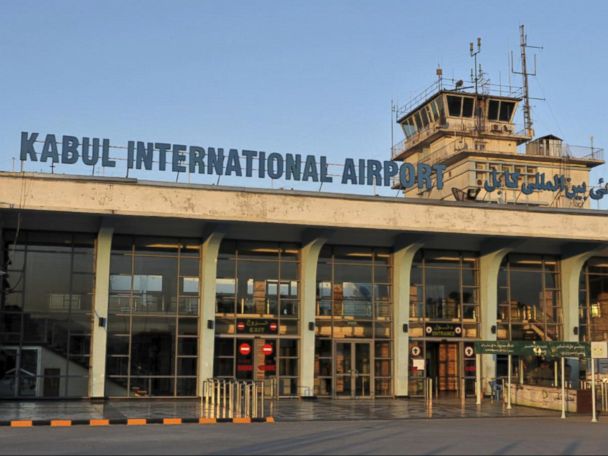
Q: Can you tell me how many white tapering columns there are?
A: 6